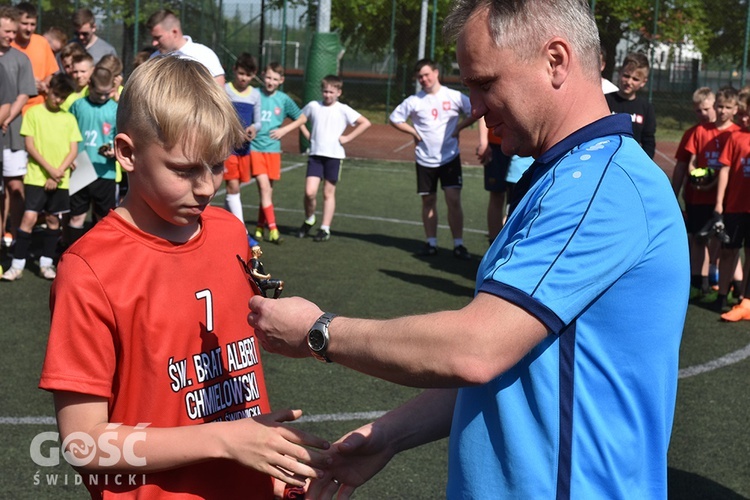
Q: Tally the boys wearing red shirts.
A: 4